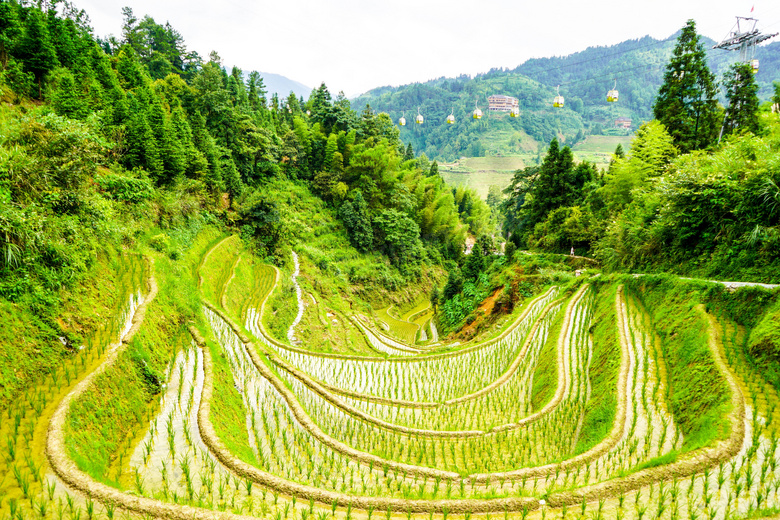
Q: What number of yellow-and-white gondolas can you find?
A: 8